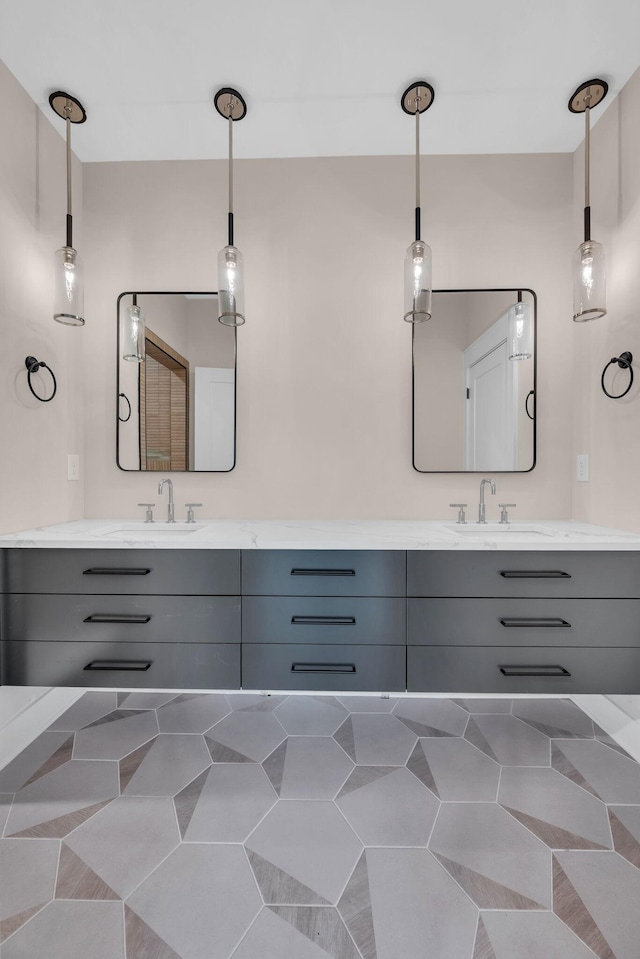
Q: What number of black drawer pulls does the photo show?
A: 9